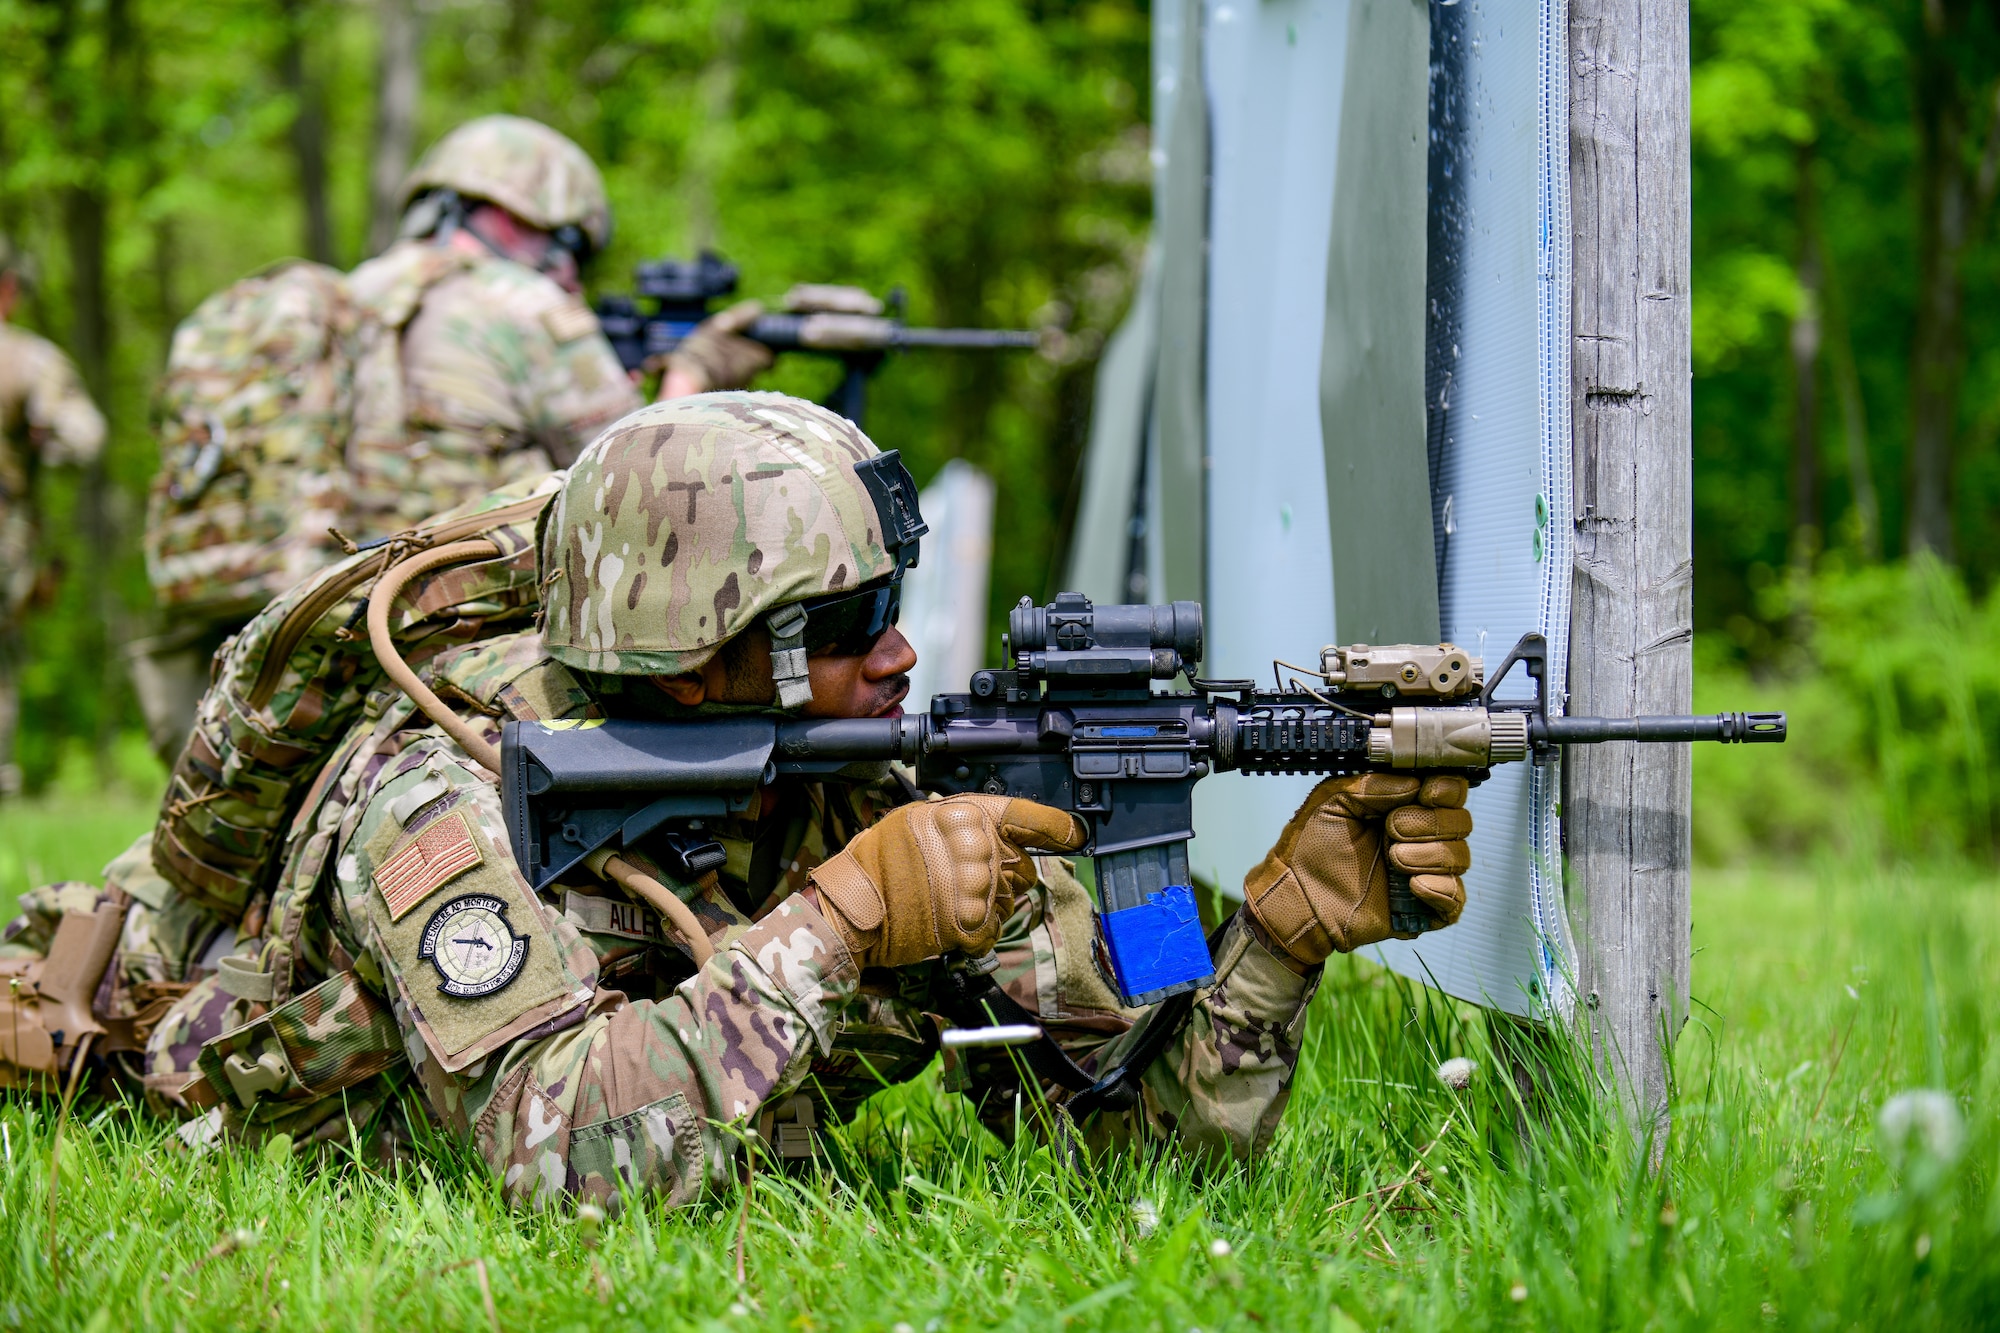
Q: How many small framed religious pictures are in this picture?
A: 0